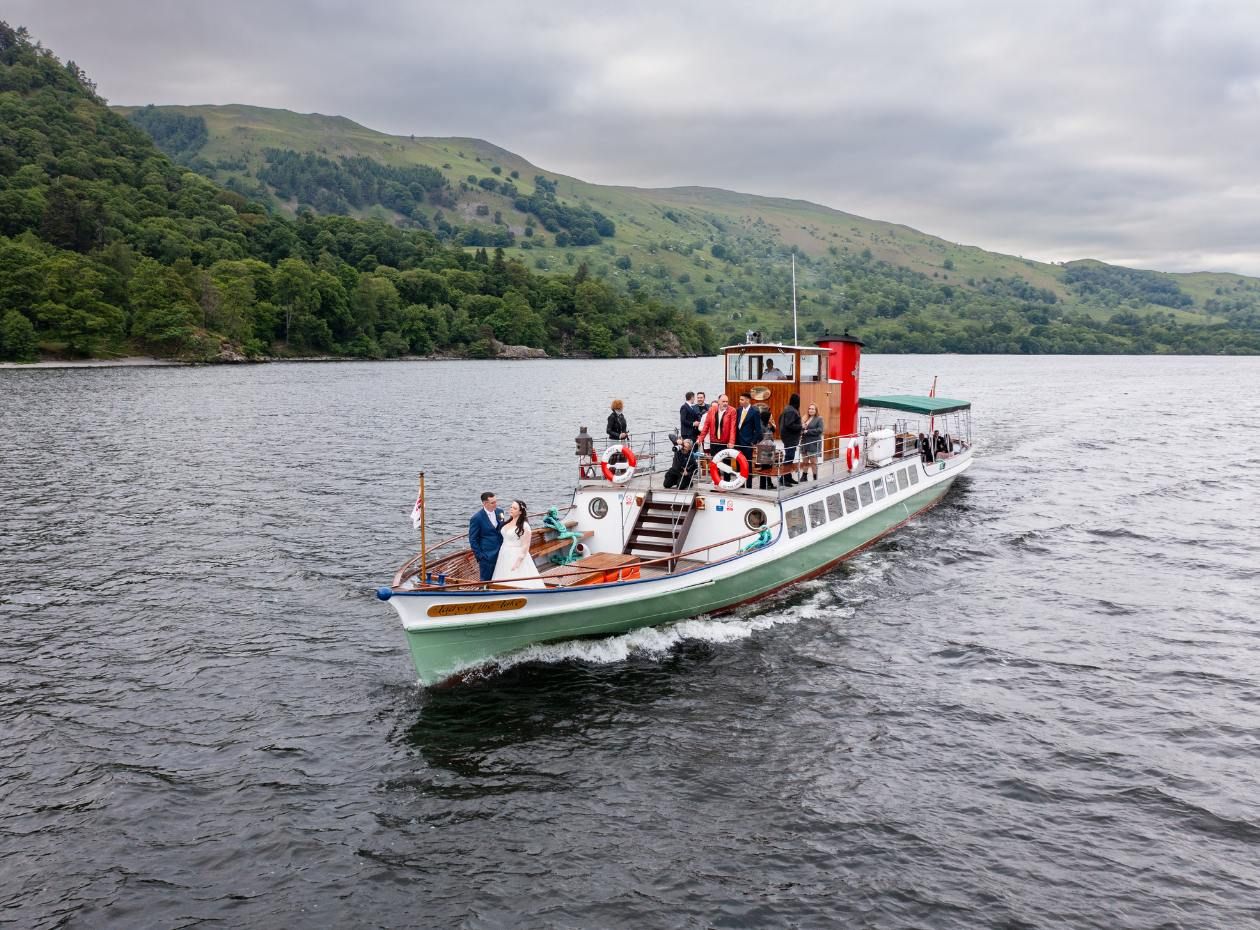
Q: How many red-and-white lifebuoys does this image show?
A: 3